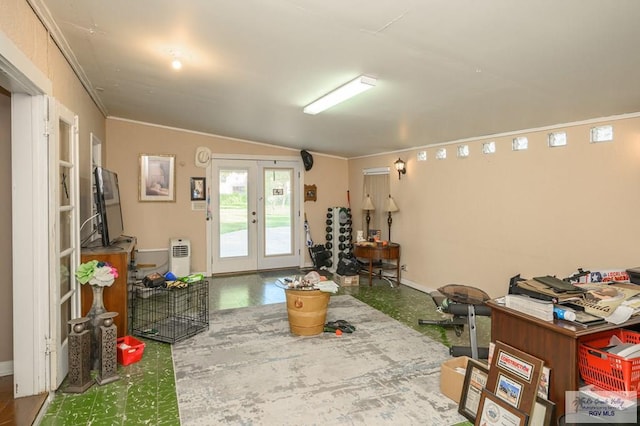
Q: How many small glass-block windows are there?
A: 7